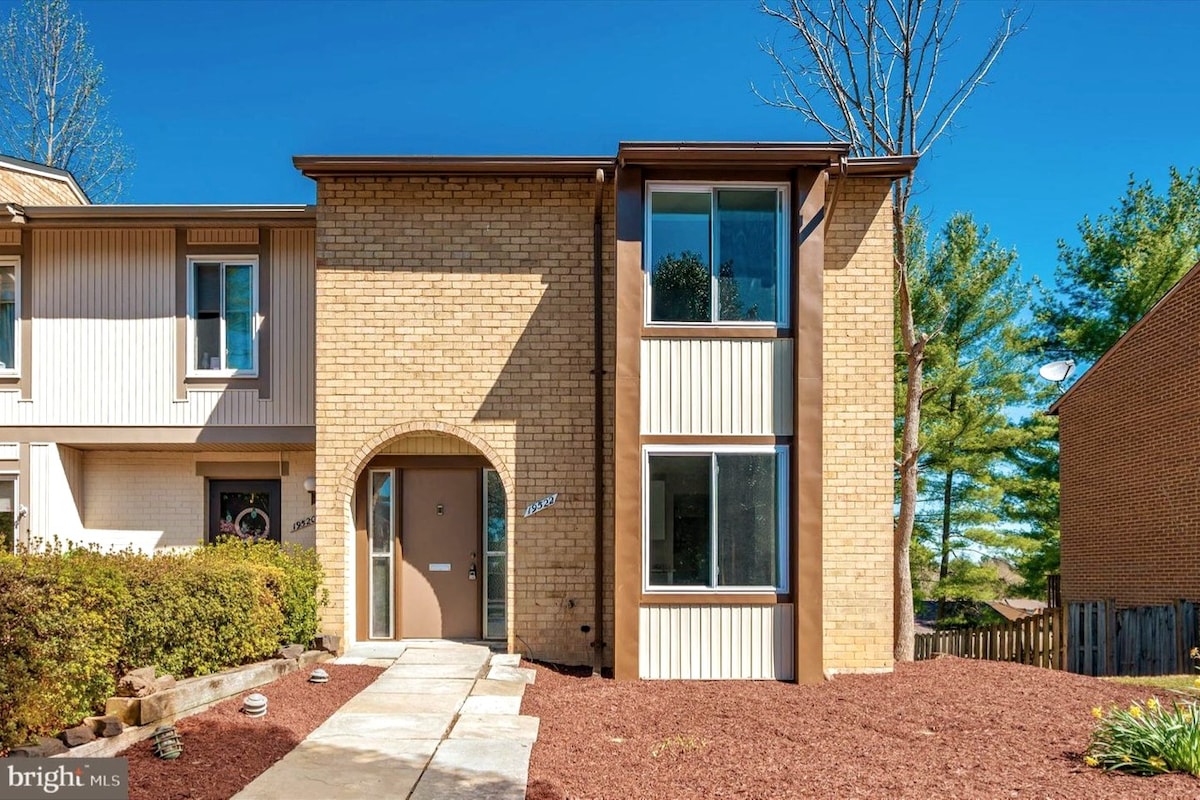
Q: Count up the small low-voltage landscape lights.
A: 3